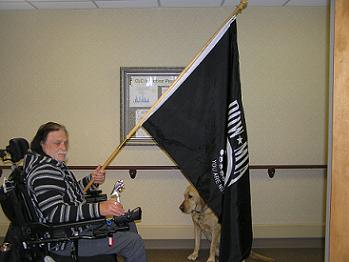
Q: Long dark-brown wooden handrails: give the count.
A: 1